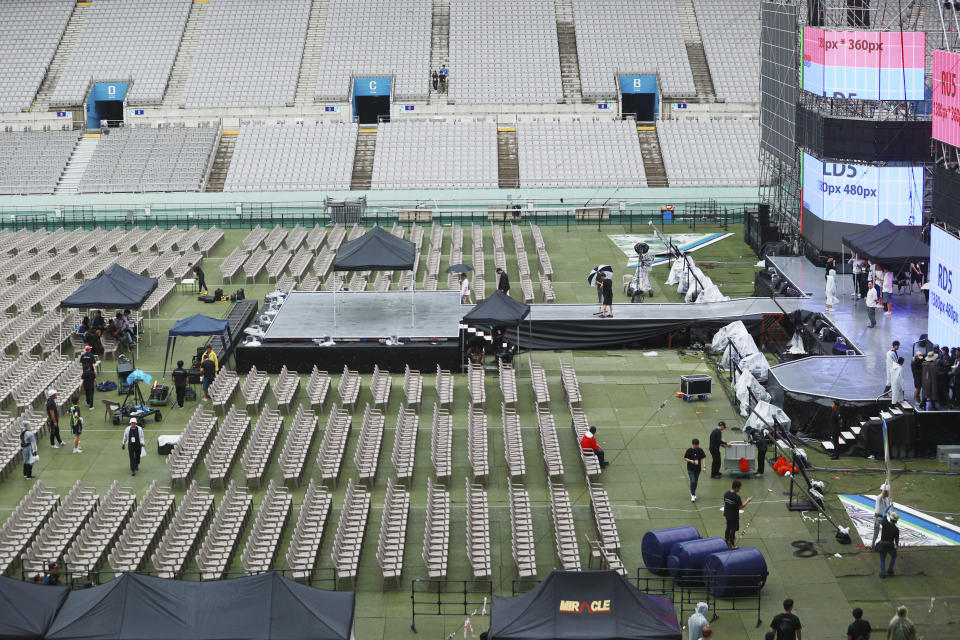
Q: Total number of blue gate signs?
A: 3